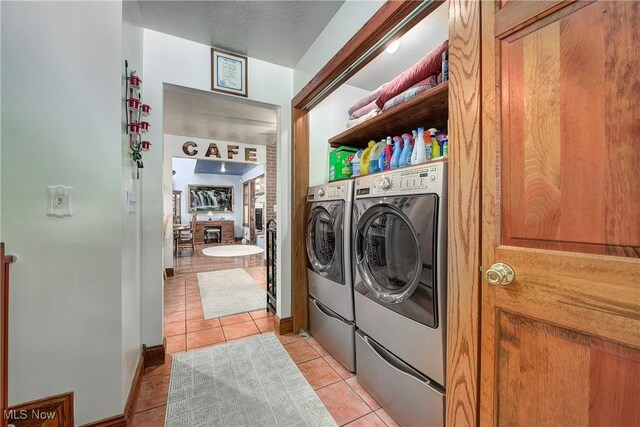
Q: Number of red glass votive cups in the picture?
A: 6